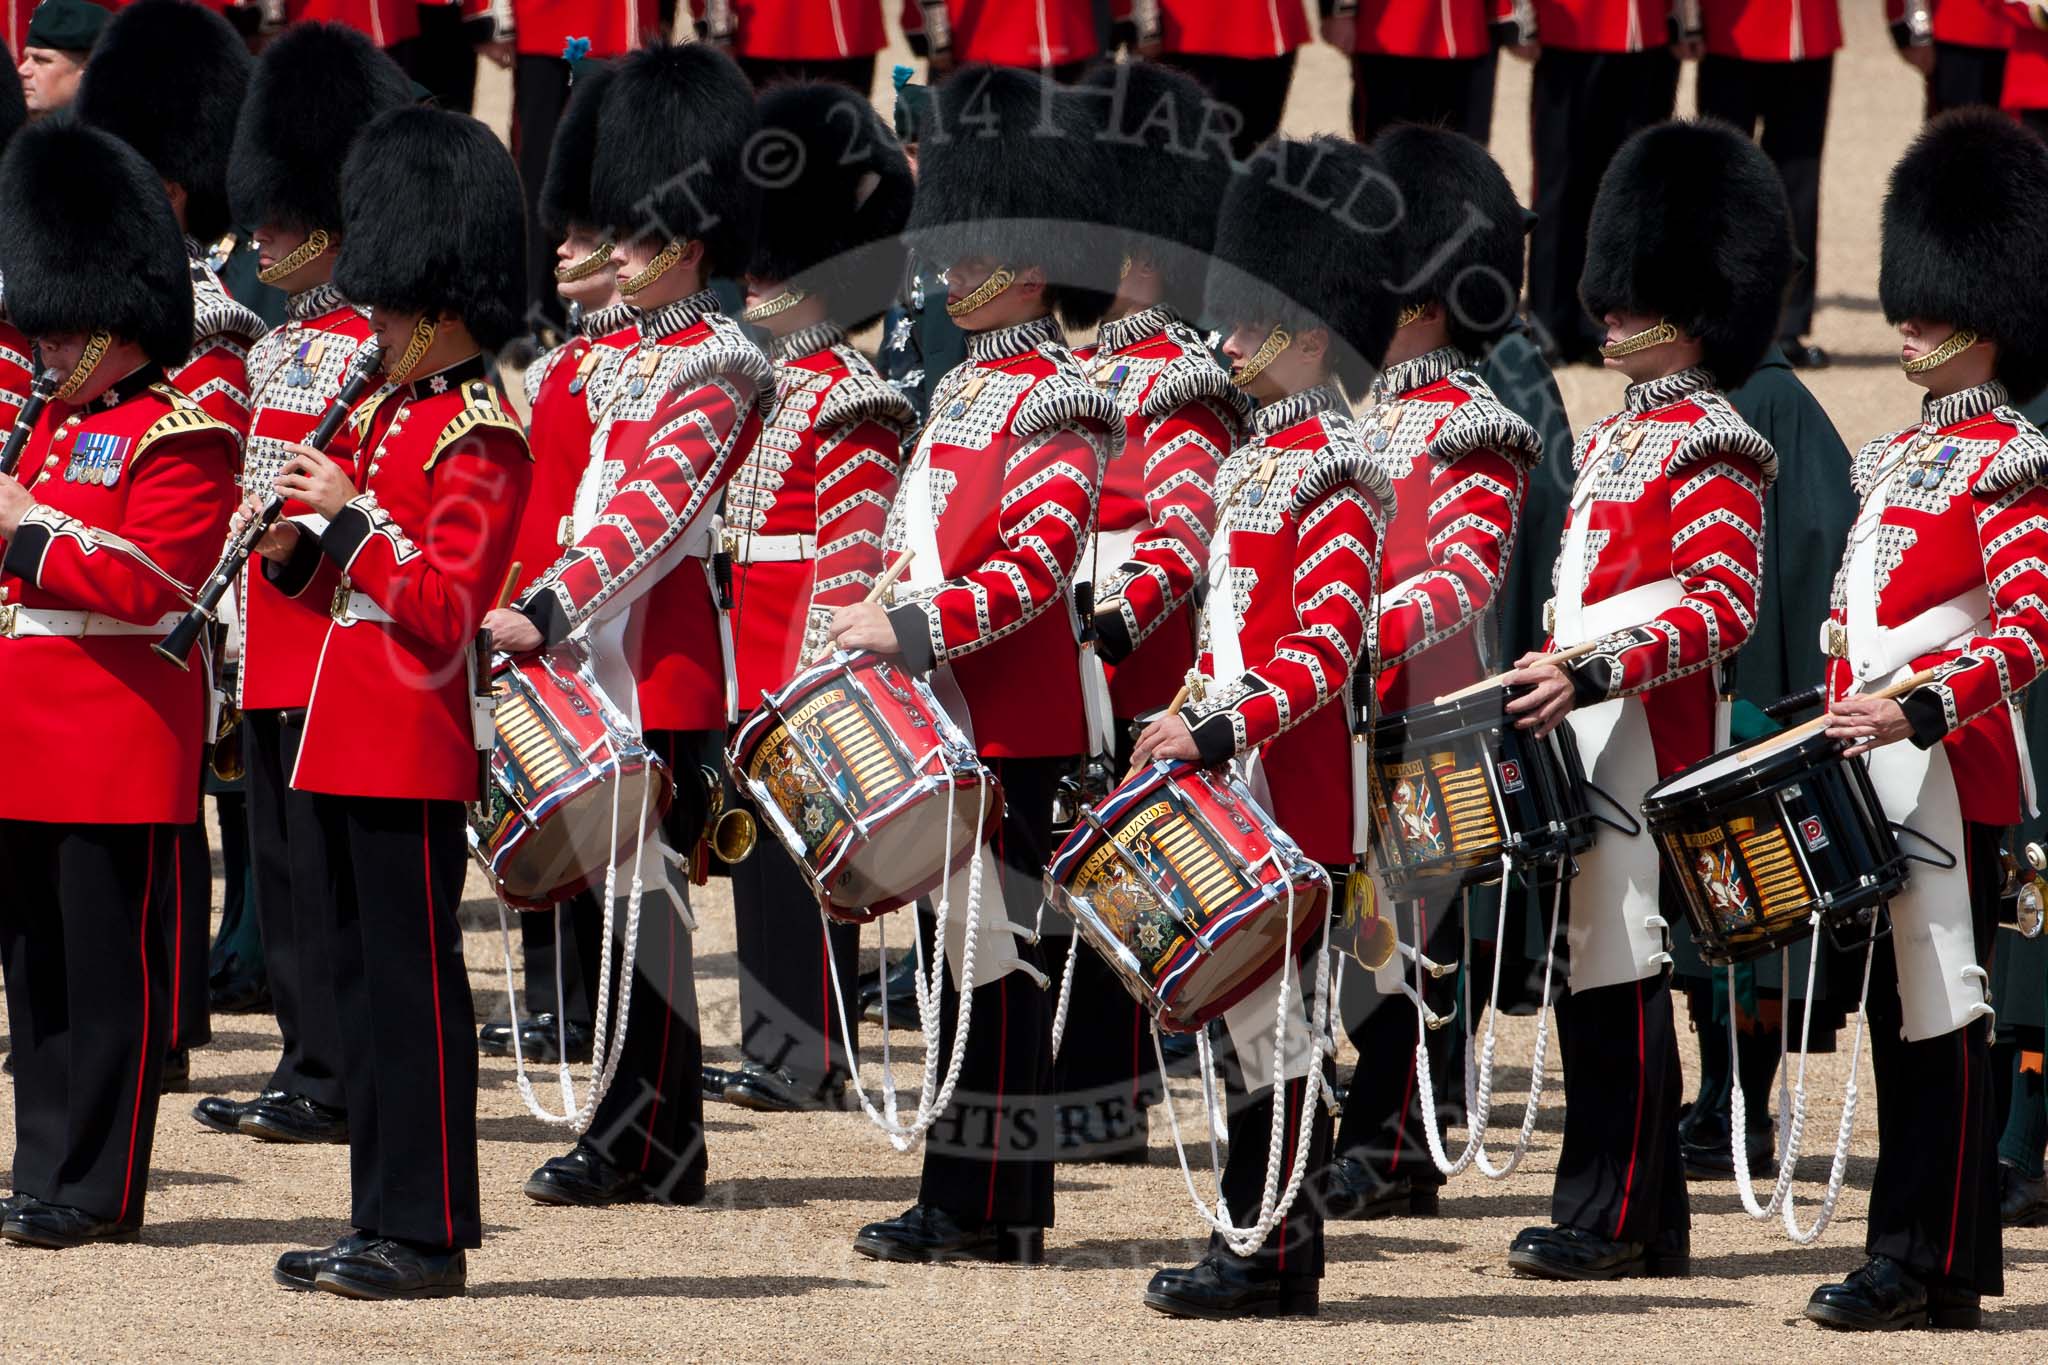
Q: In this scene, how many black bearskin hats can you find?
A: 14